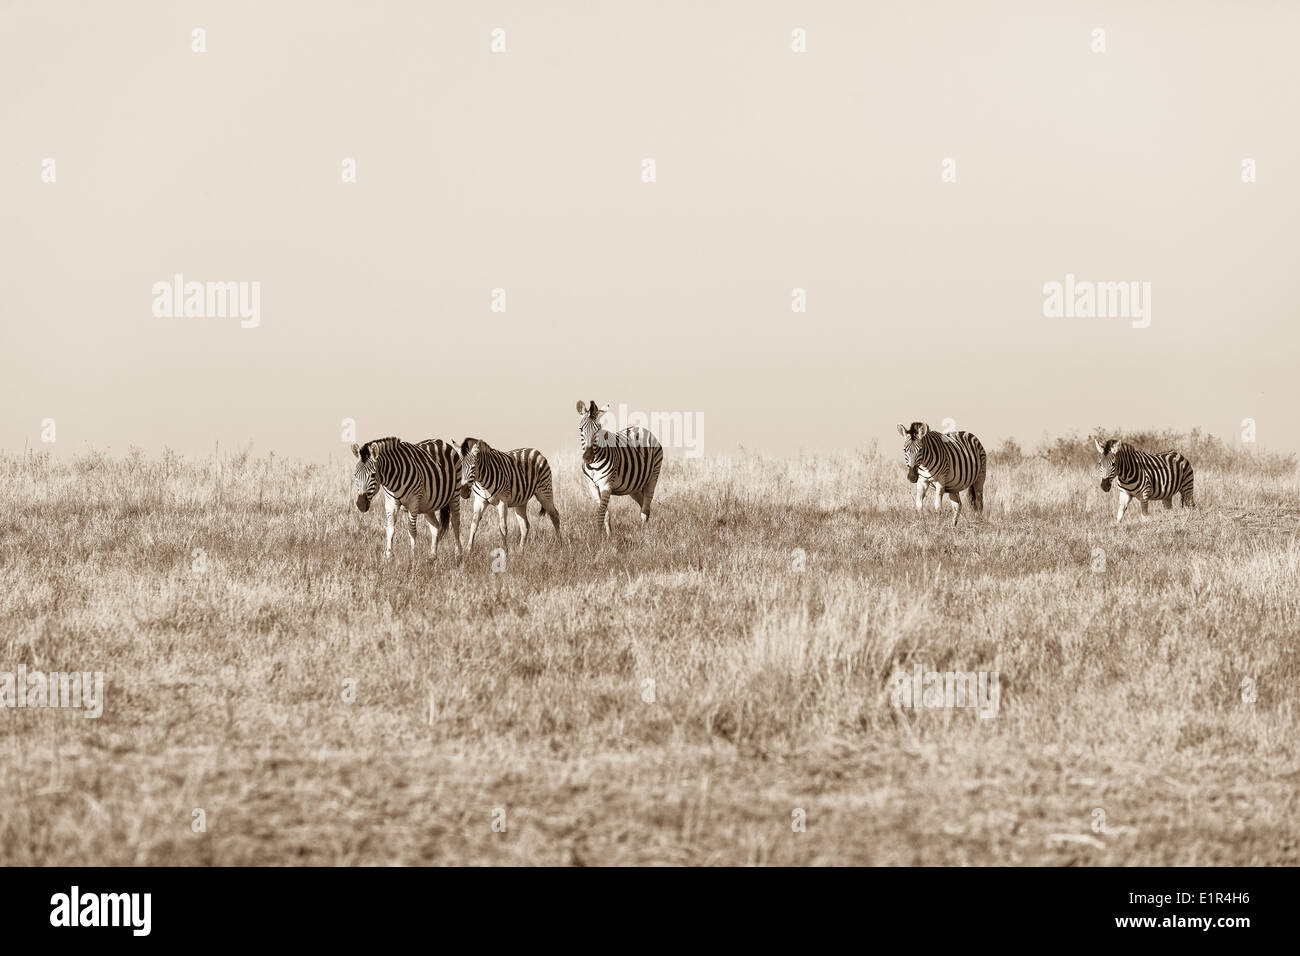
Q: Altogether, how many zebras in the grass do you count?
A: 5